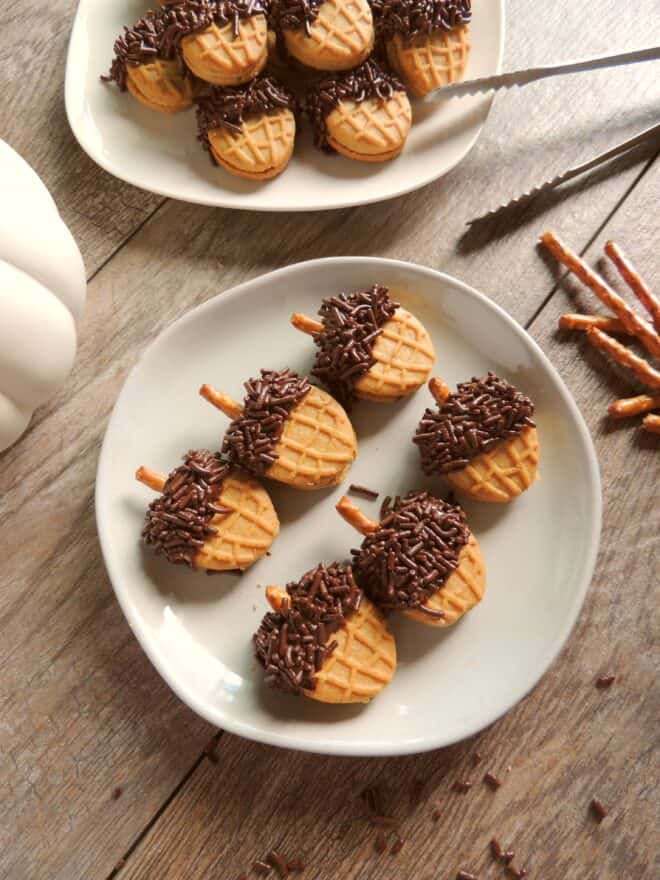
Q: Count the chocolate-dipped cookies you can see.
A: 12